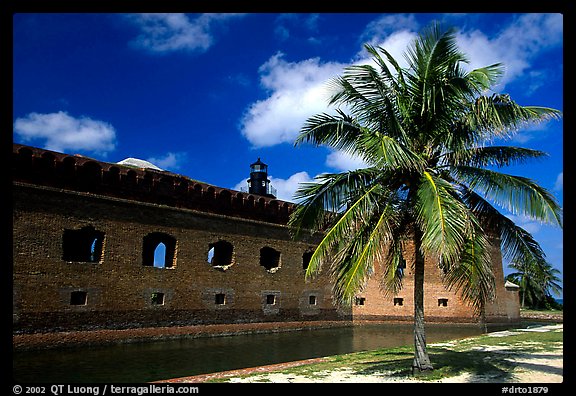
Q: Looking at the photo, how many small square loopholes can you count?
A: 8